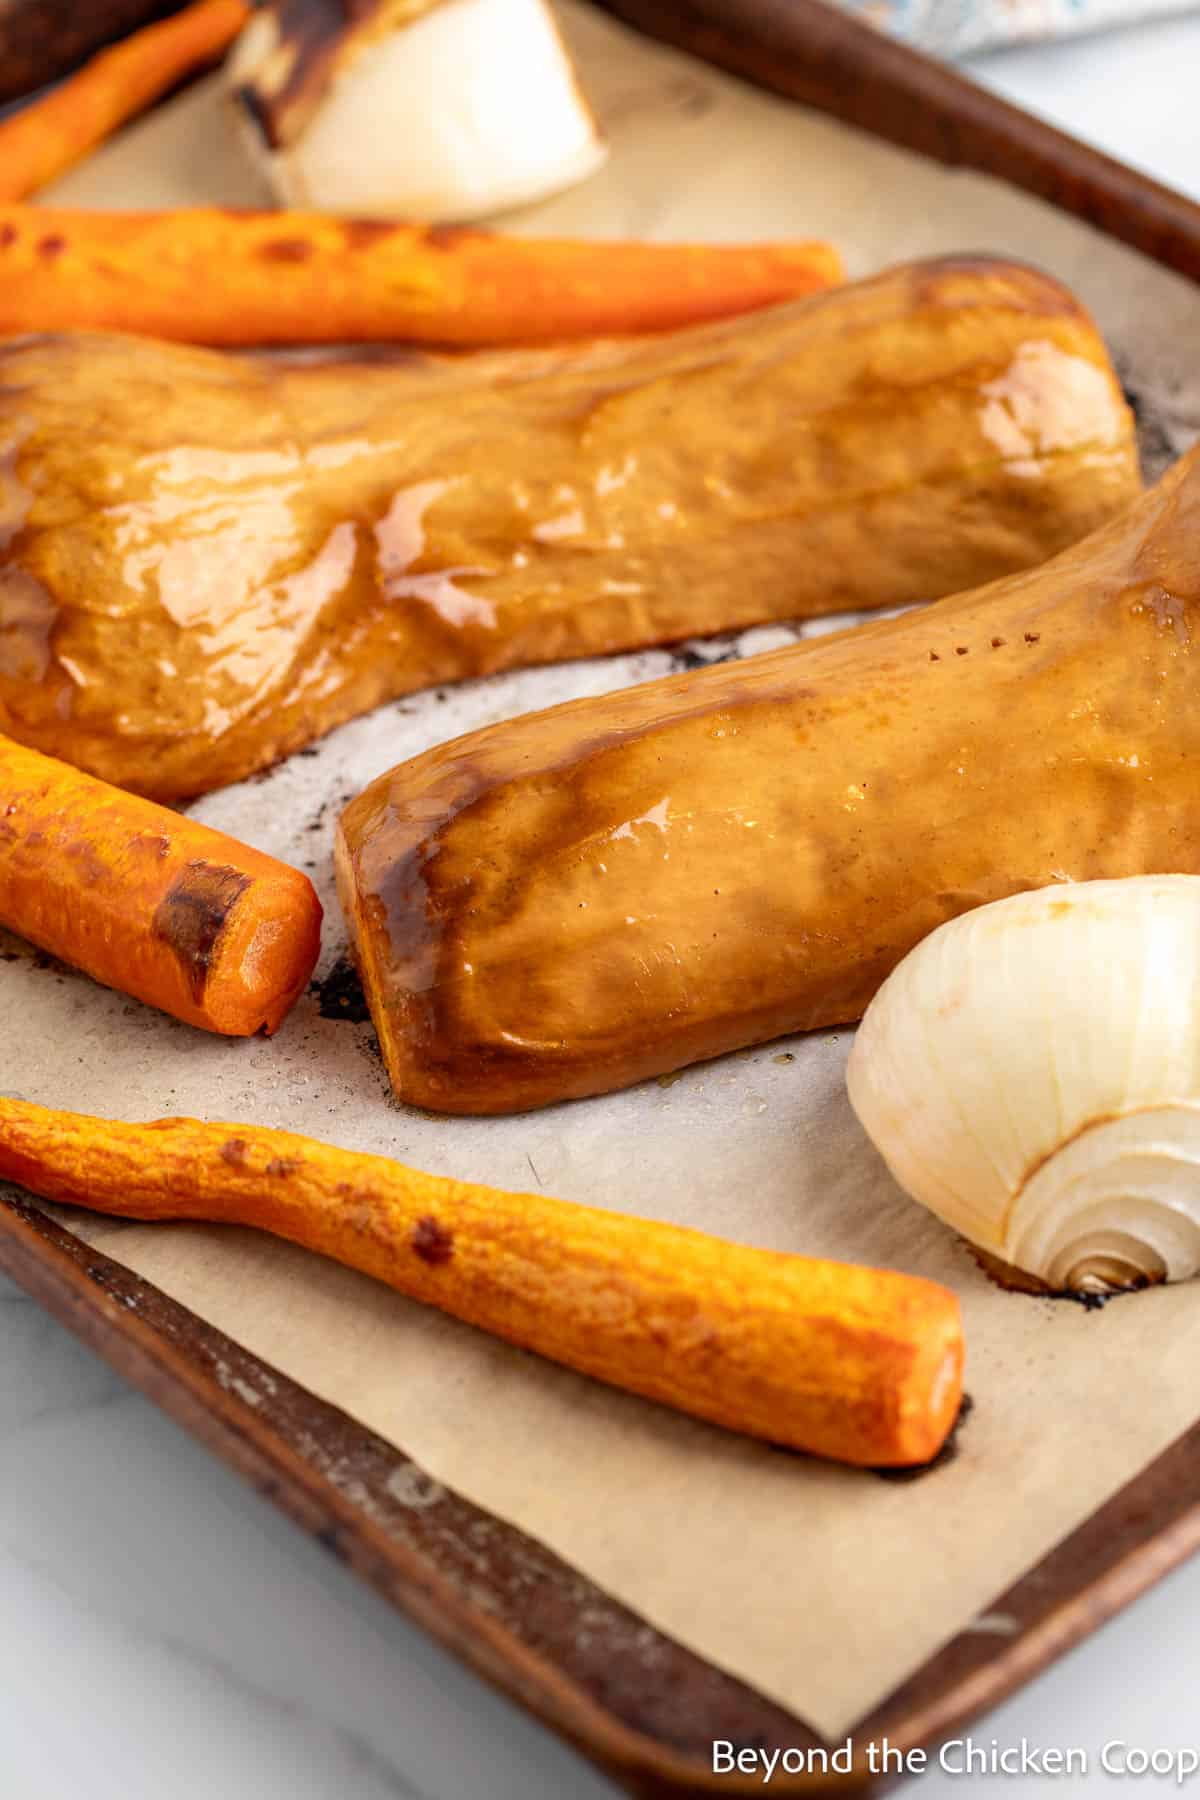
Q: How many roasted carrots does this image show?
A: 4